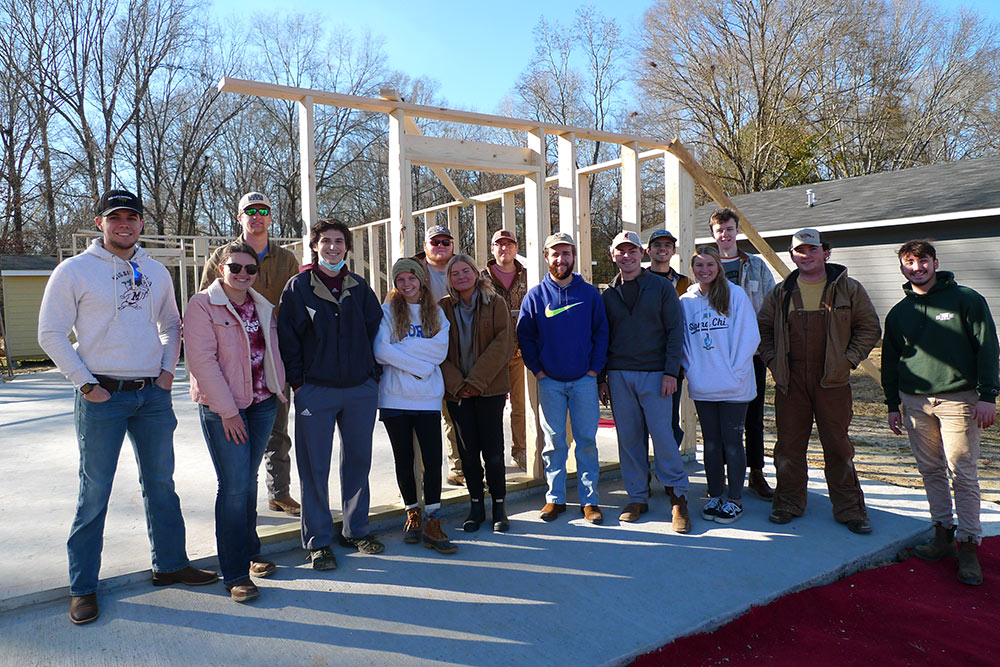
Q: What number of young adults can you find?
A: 15